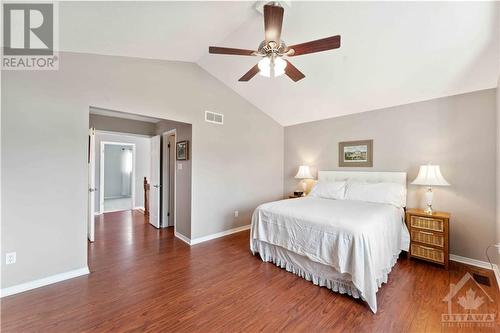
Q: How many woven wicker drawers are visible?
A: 3